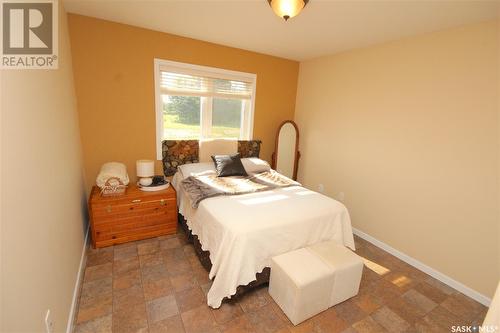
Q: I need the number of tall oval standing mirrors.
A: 1